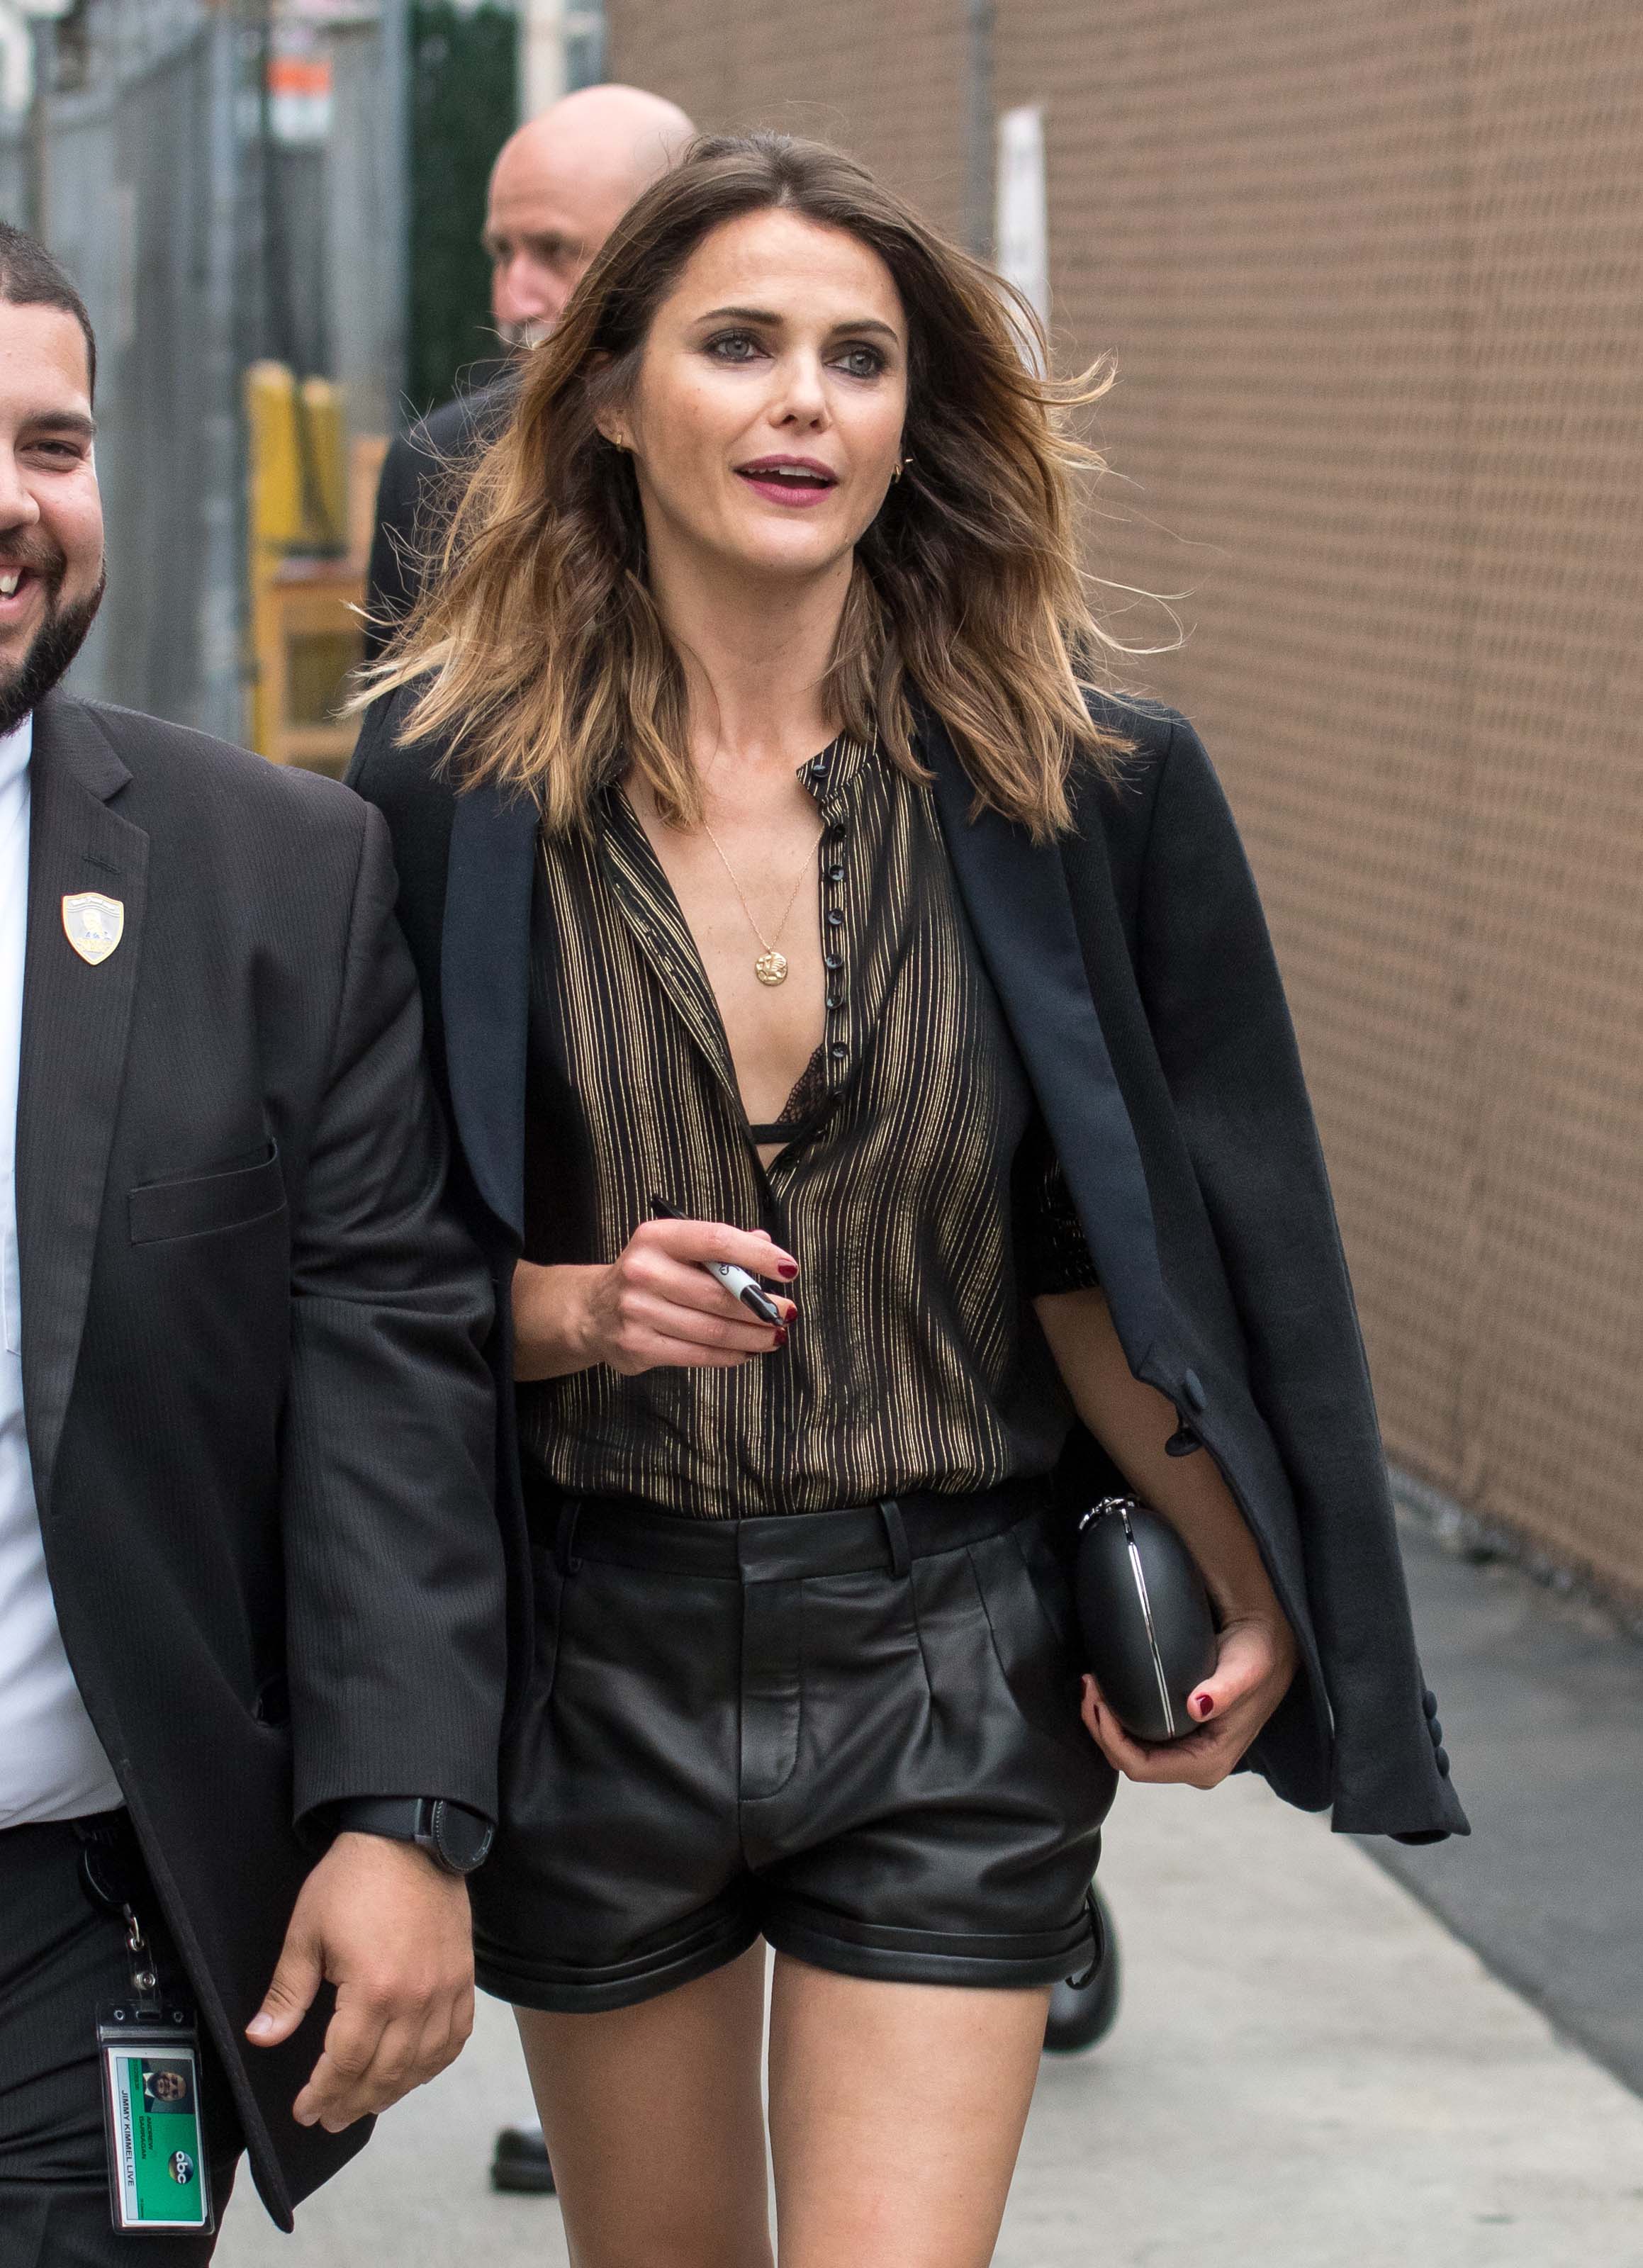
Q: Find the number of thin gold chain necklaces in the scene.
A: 1